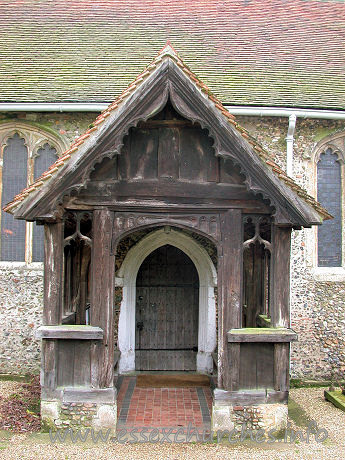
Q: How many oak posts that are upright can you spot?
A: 4